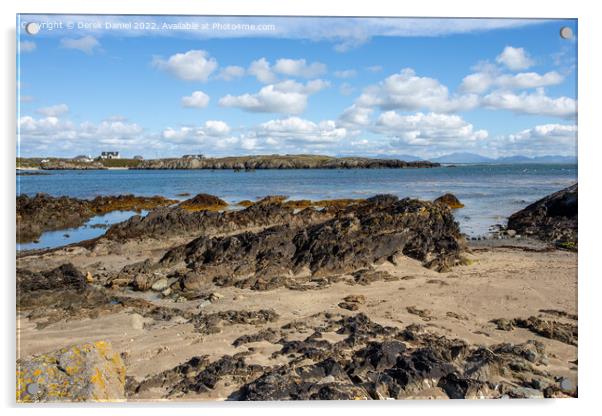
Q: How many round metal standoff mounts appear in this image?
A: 4